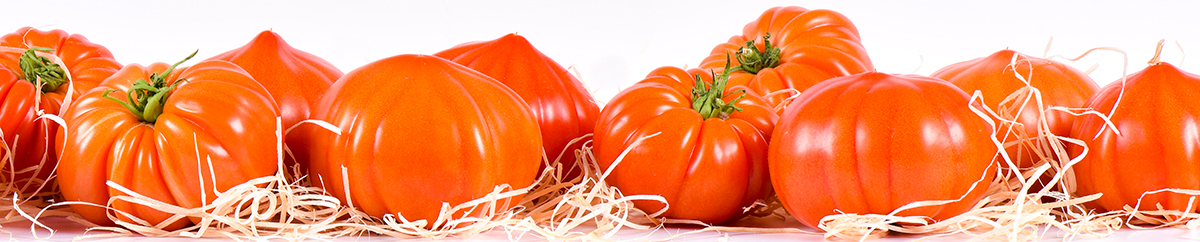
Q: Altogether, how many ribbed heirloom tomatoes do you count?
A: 10